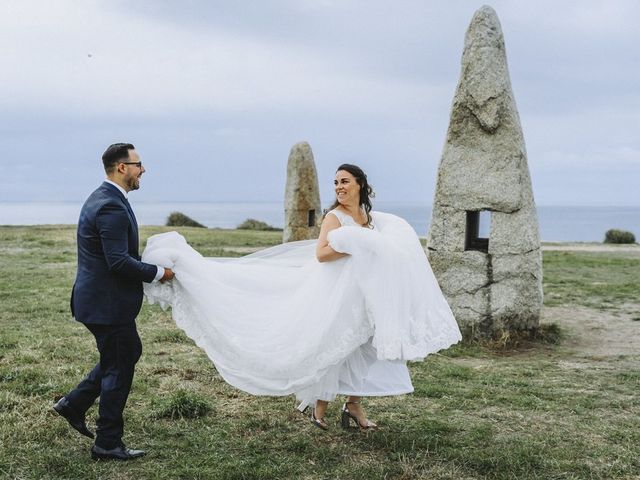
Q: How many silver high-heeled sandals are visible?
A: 2